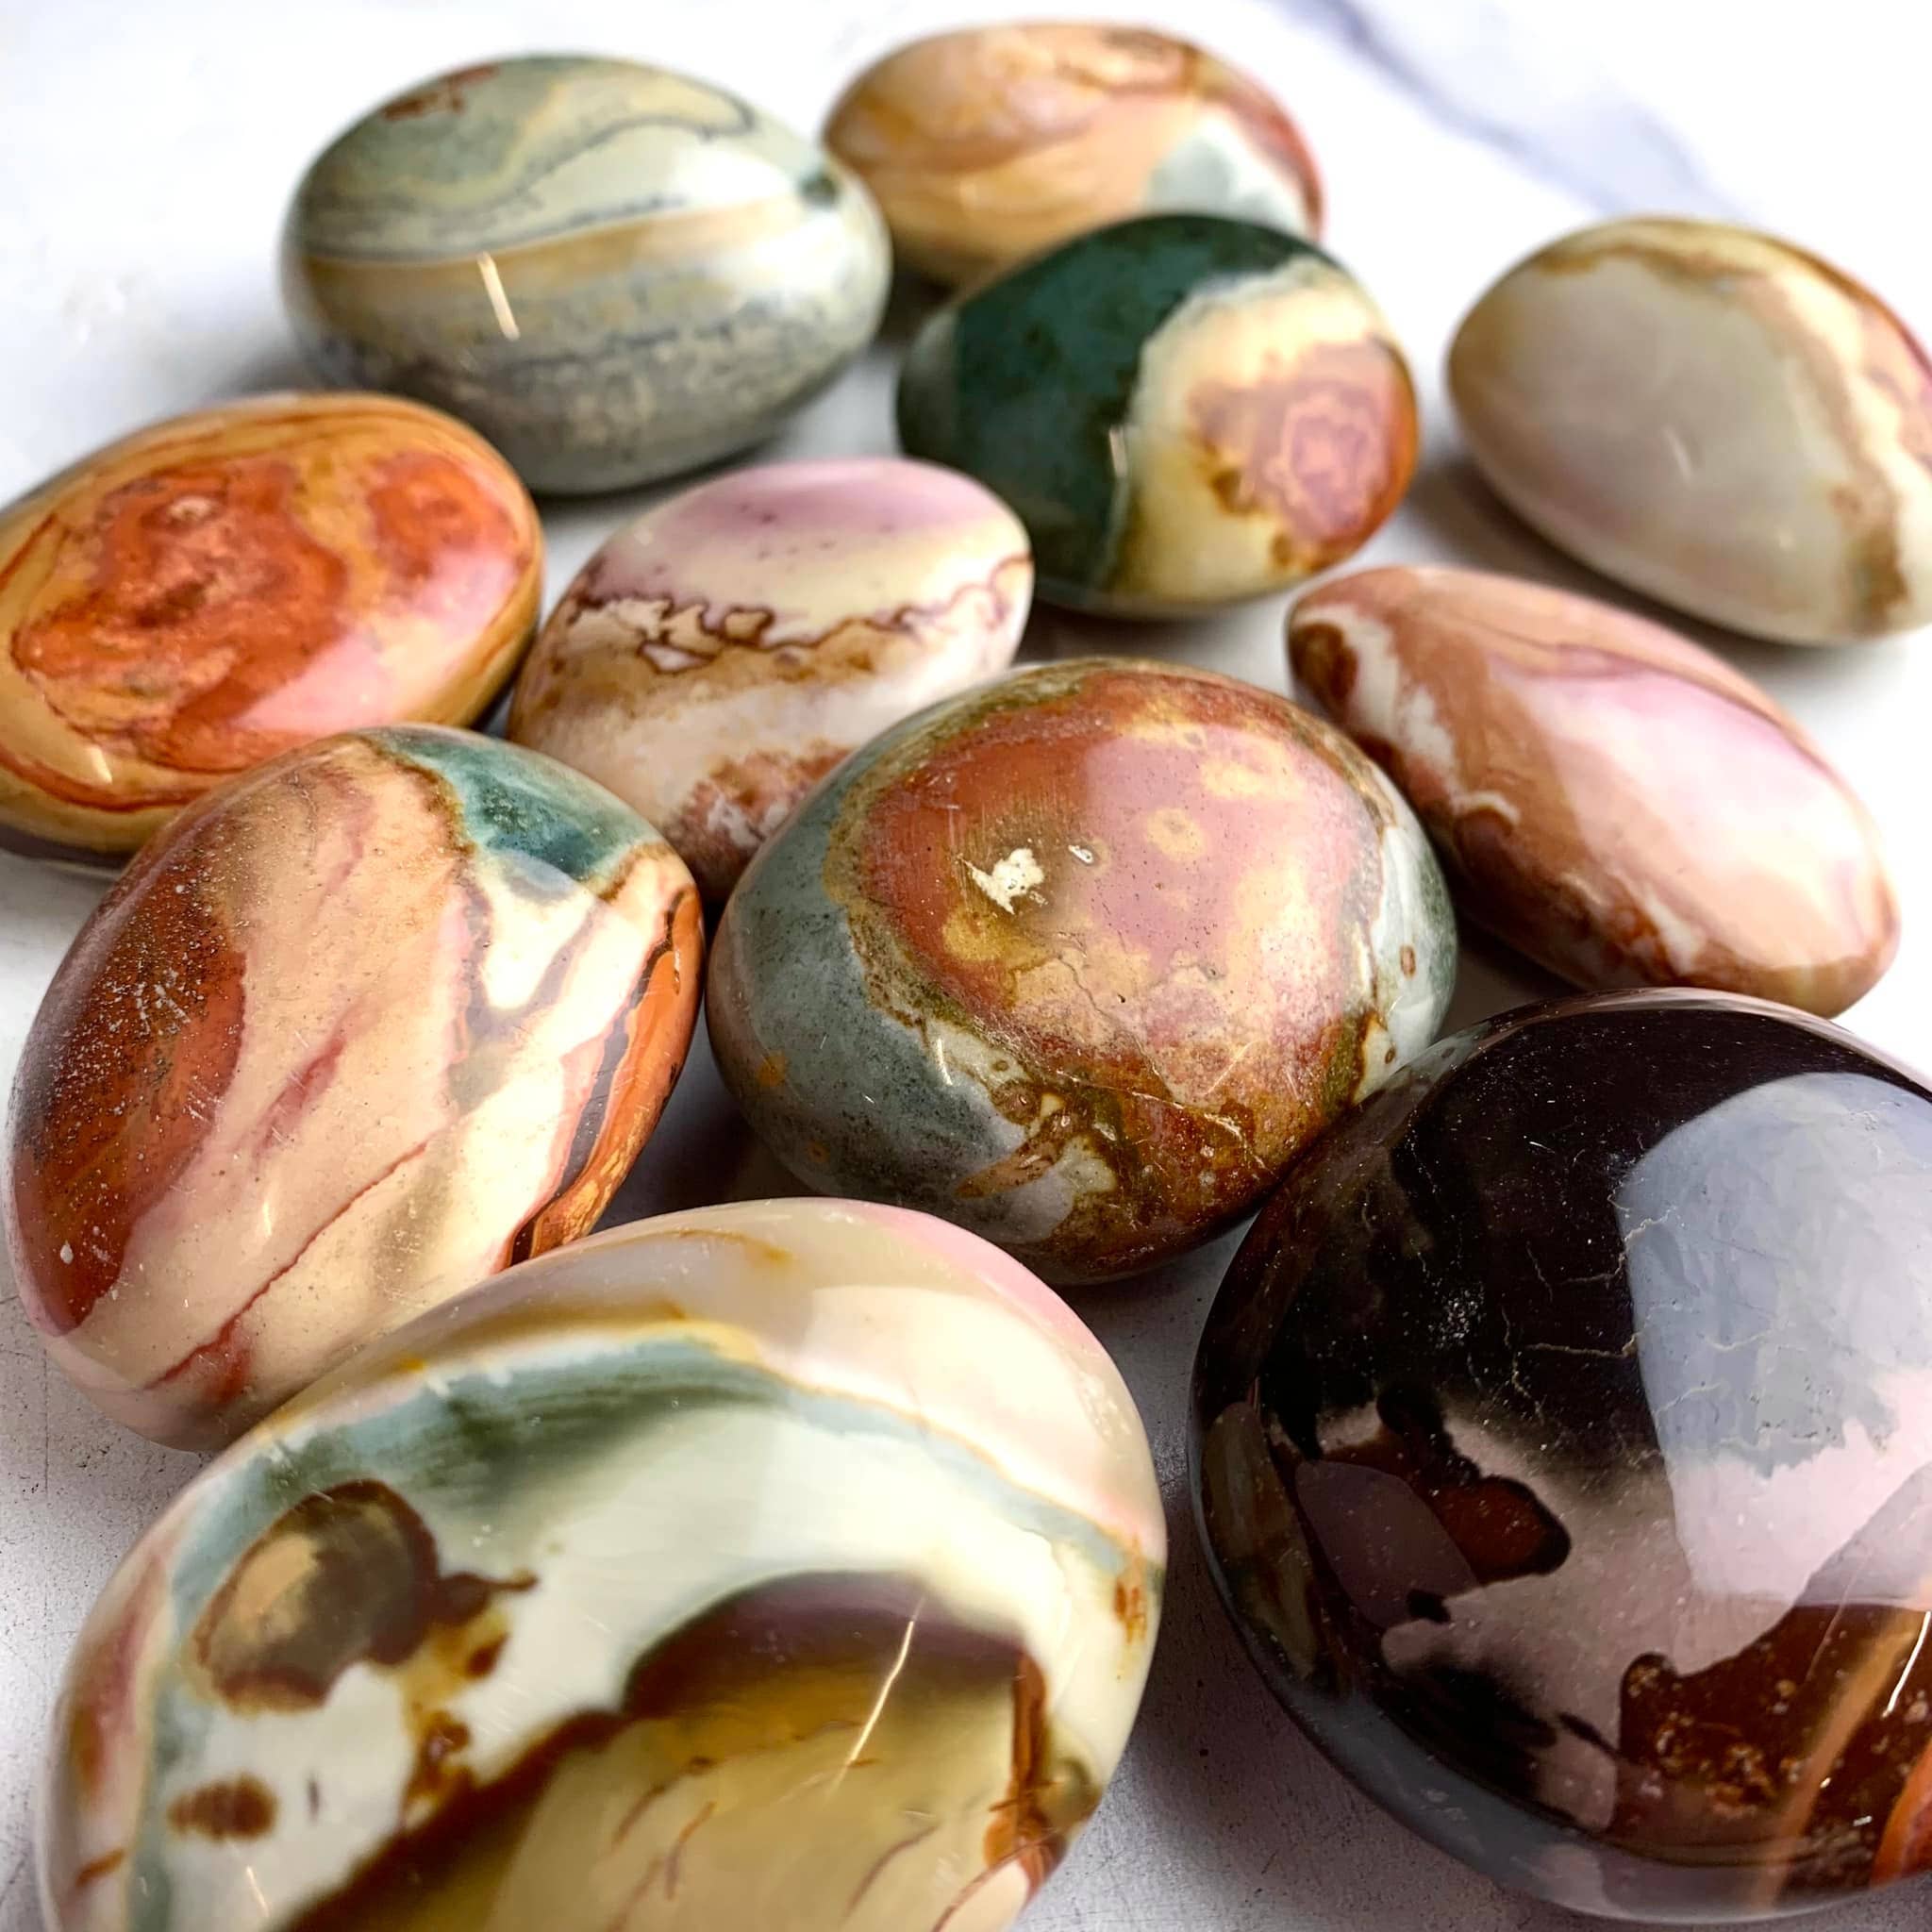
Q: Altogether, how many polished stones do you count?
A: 11